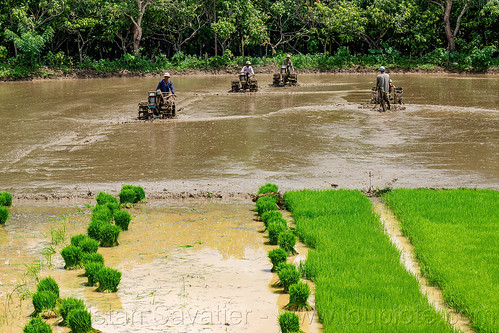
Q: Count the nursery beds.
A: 2